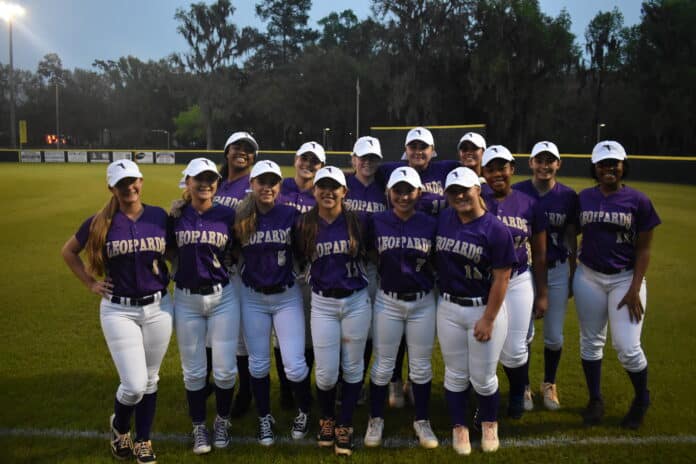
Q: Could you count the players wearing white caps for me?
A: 14